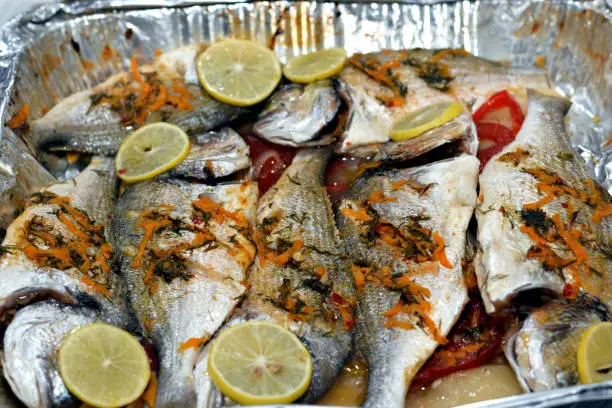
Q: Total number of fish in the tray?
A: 7